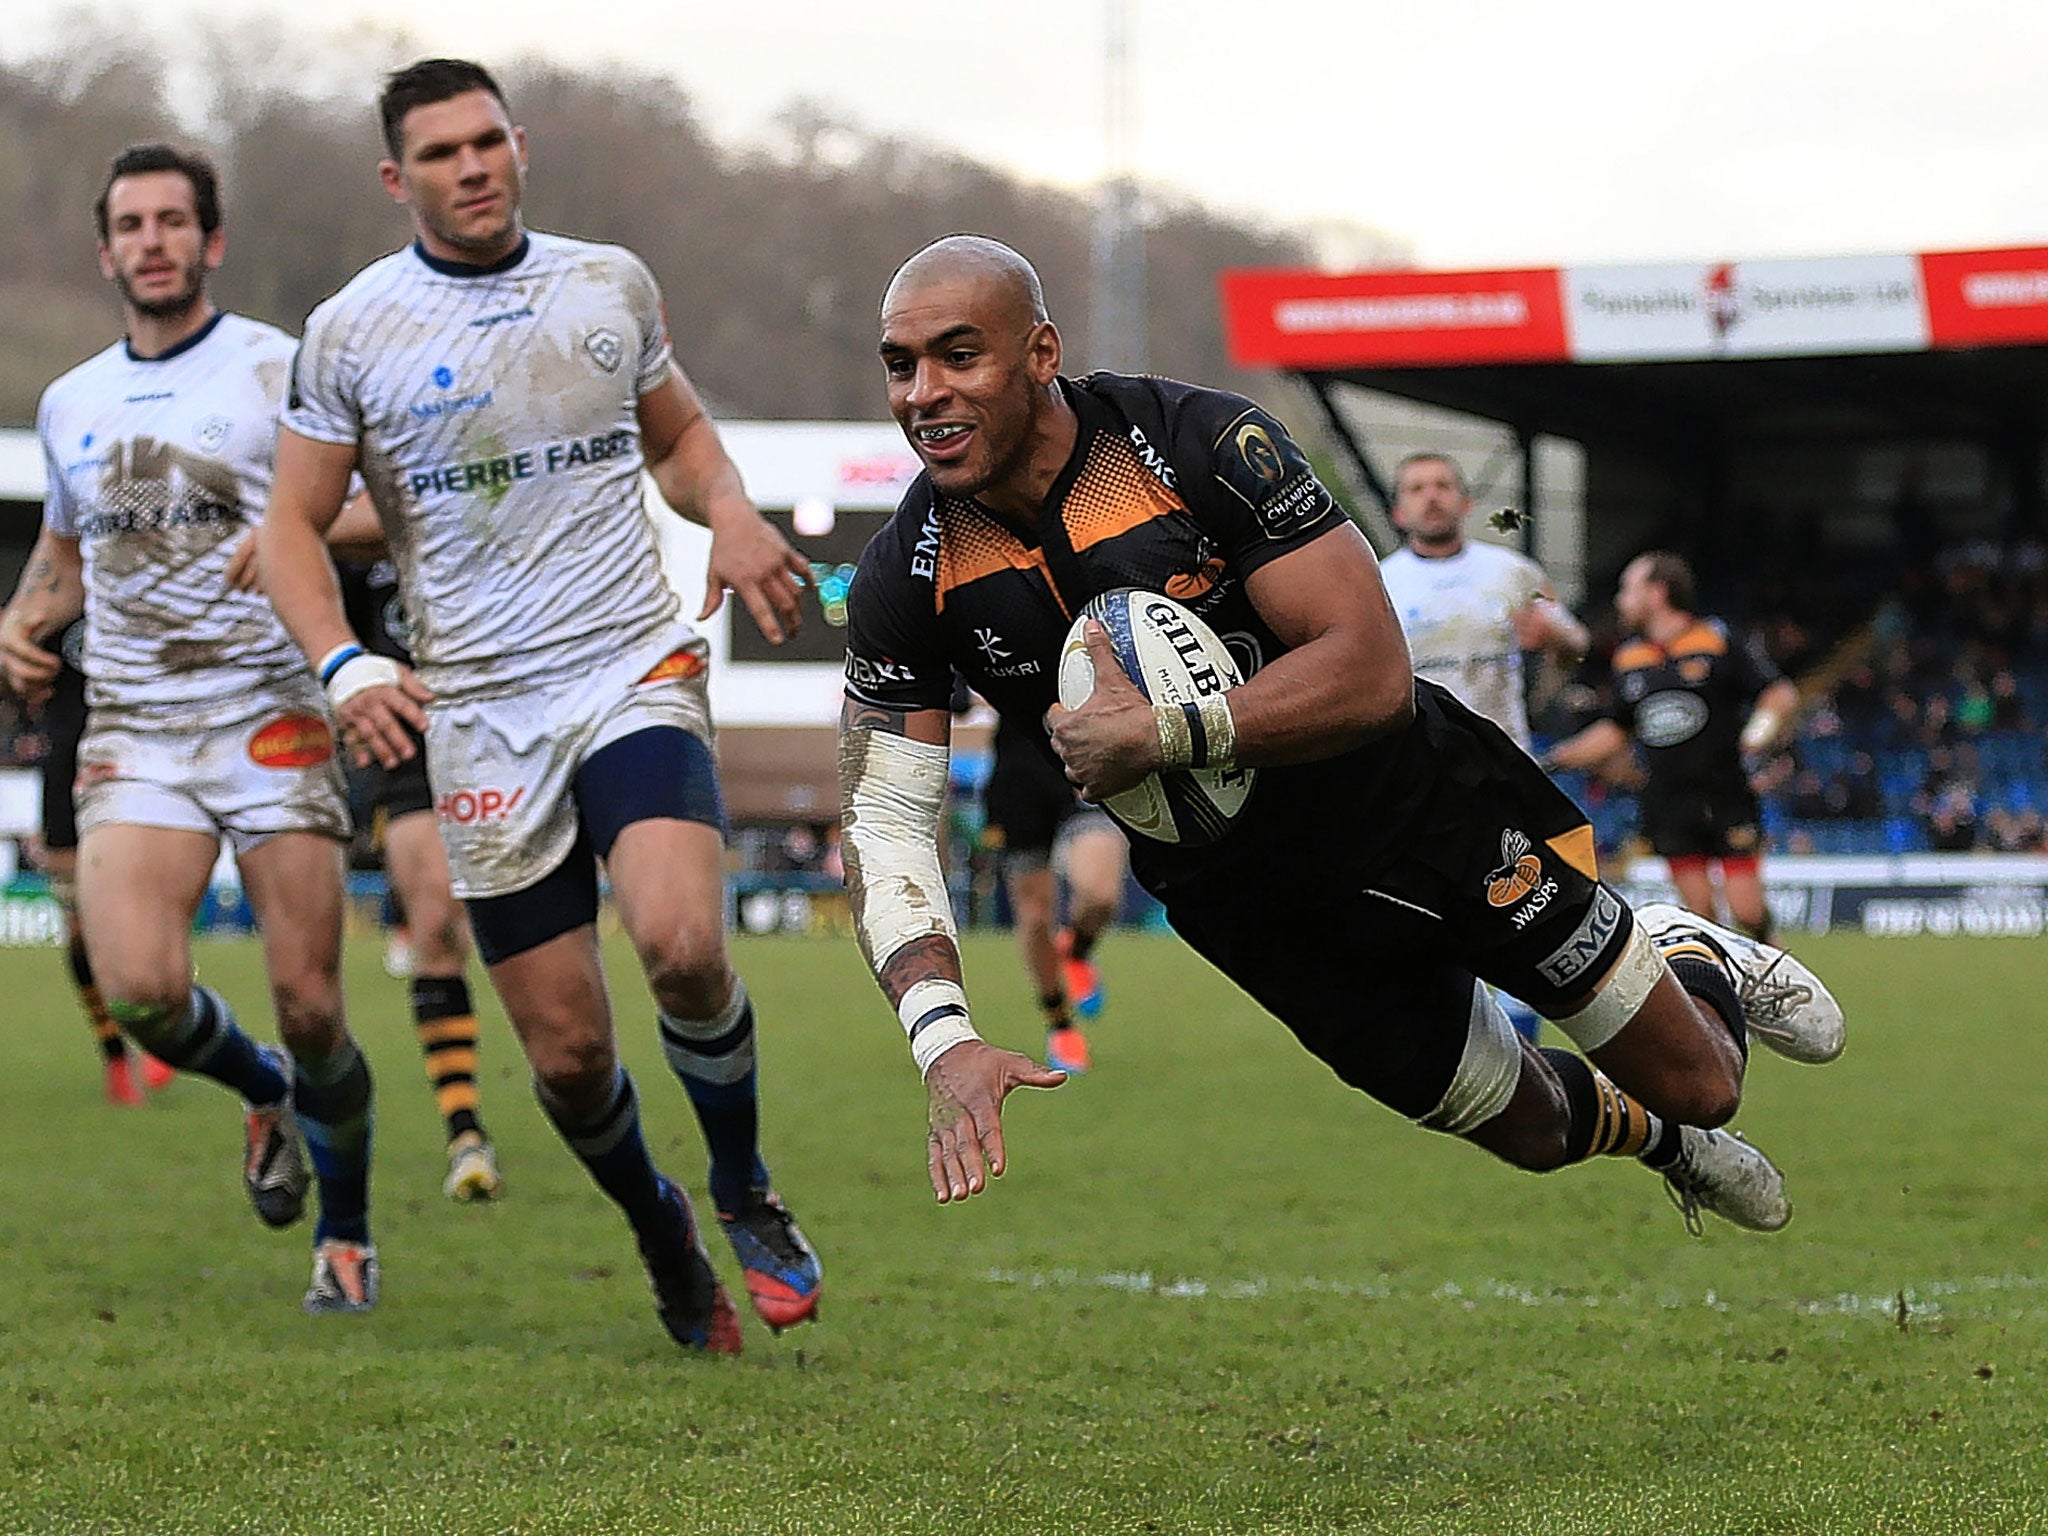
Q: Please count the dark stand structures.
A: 1